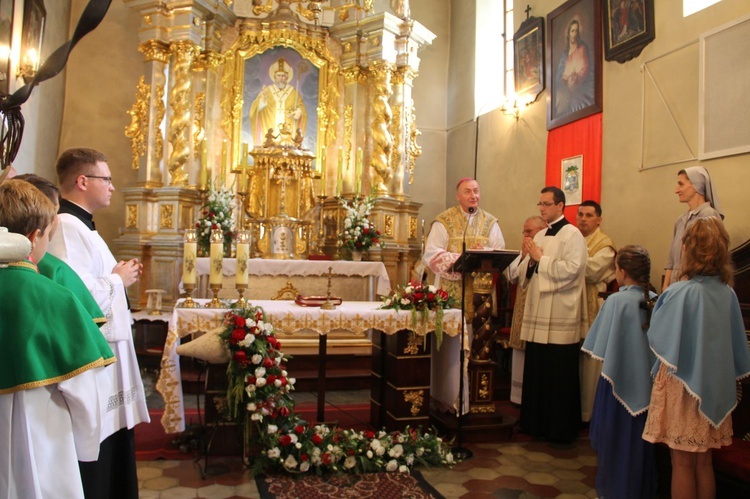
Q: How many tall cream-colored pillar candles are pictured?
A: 3